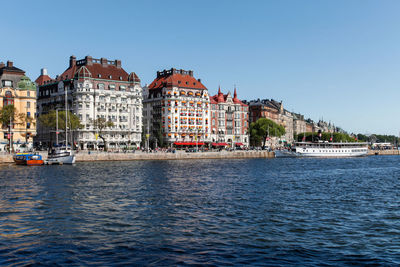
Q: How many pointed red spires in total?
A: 2